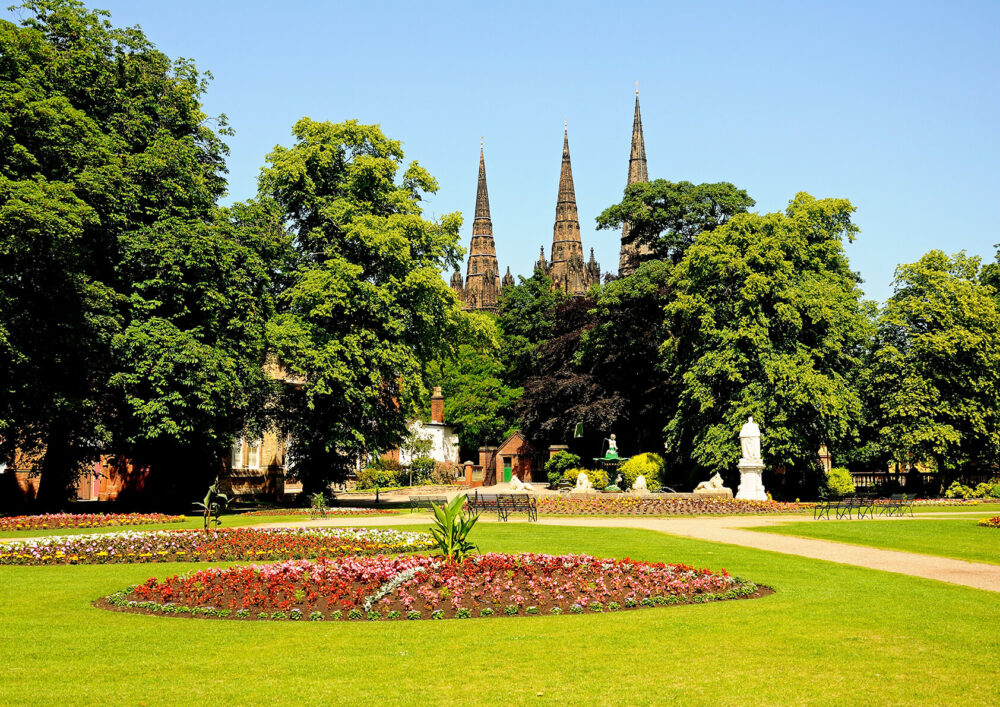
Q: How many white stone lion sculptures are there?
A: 4